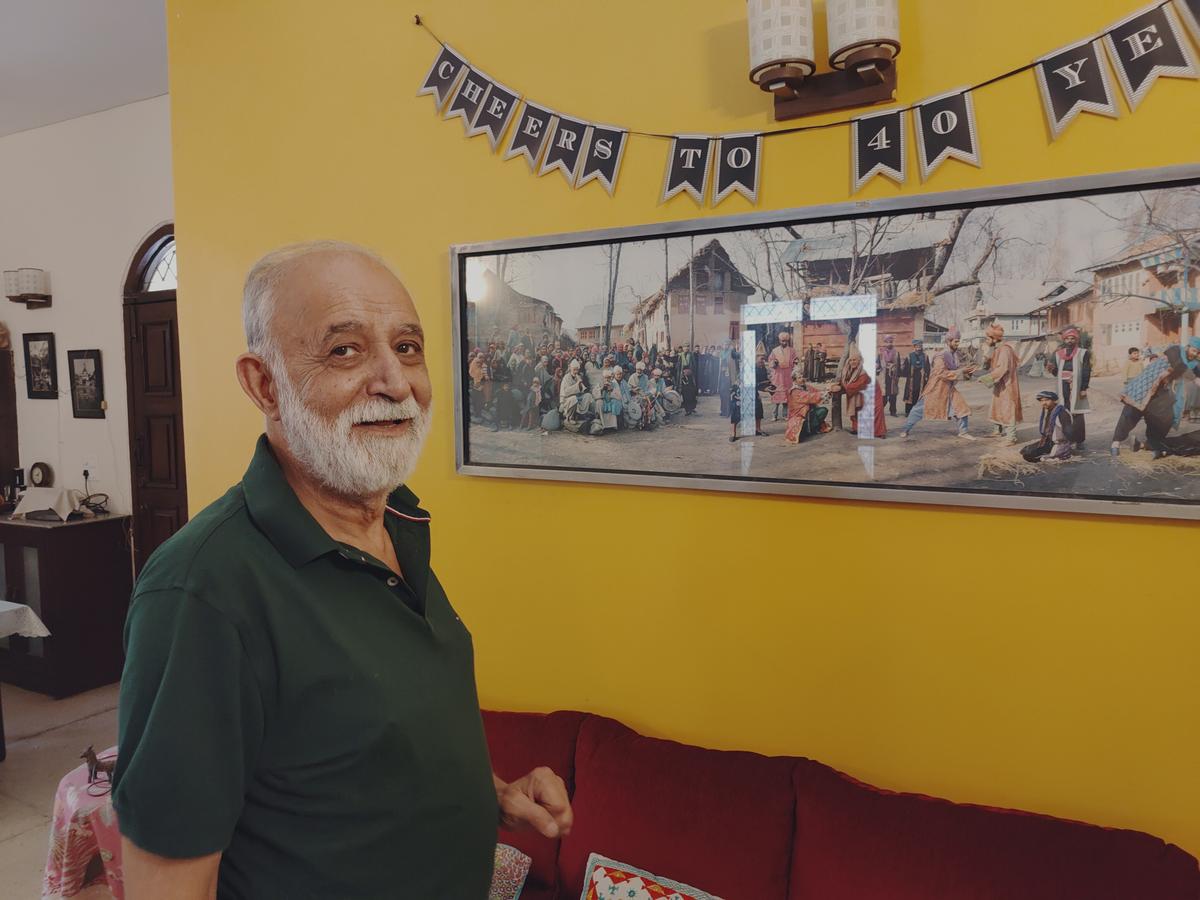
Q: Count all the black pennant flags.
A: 13